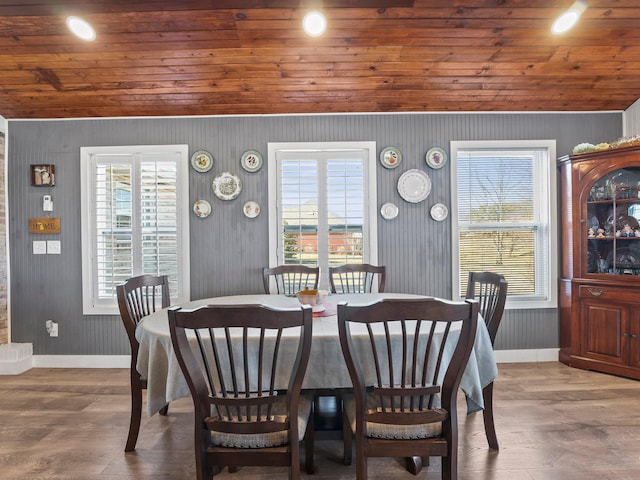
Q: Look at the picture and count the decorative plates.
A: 10